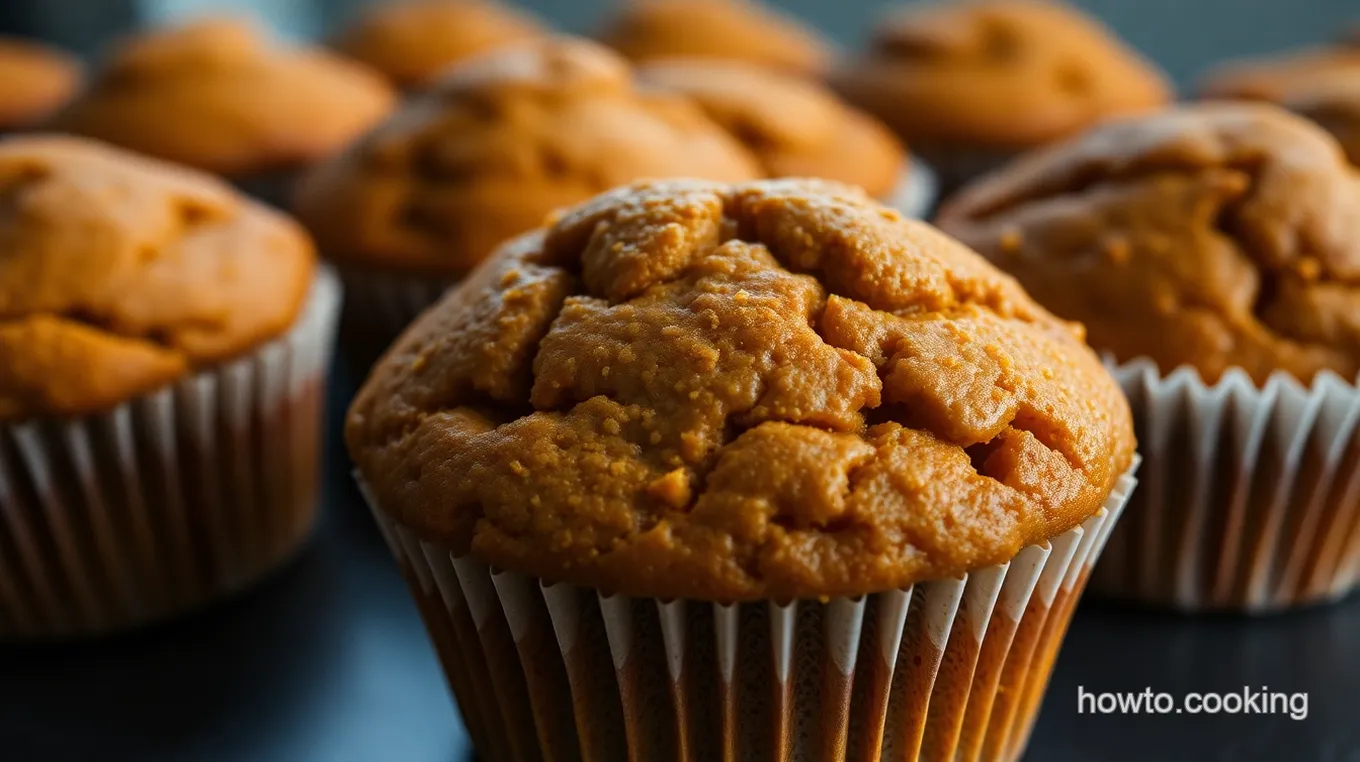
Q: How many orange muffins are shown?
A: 11